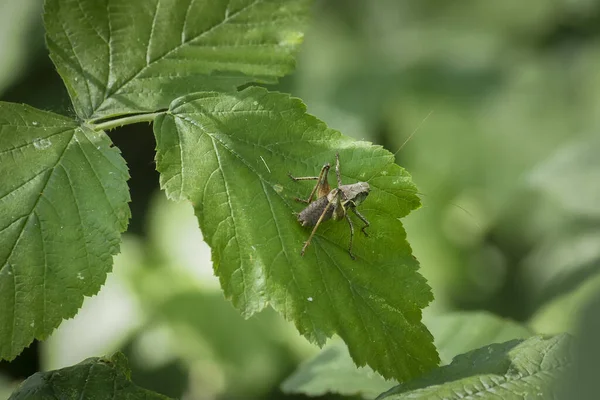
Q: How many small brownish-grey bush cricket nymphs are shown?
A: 1